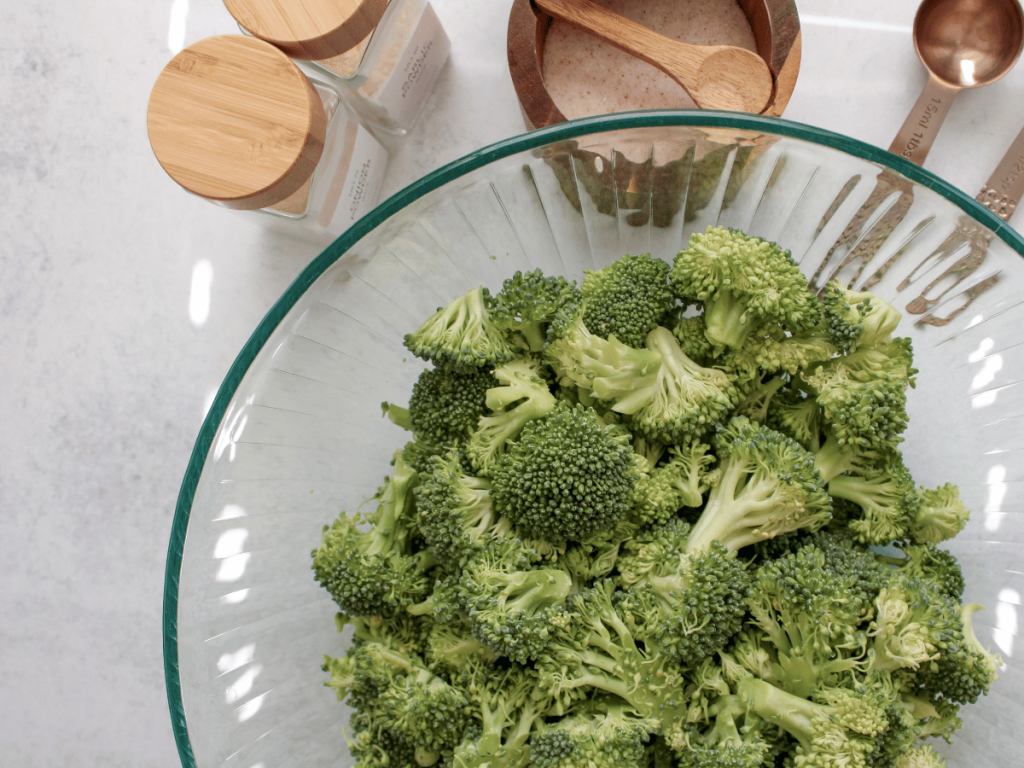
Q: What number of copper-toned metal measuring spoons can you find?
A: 2